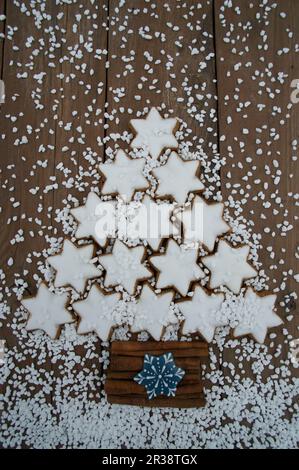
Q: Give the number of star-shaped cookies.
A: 15